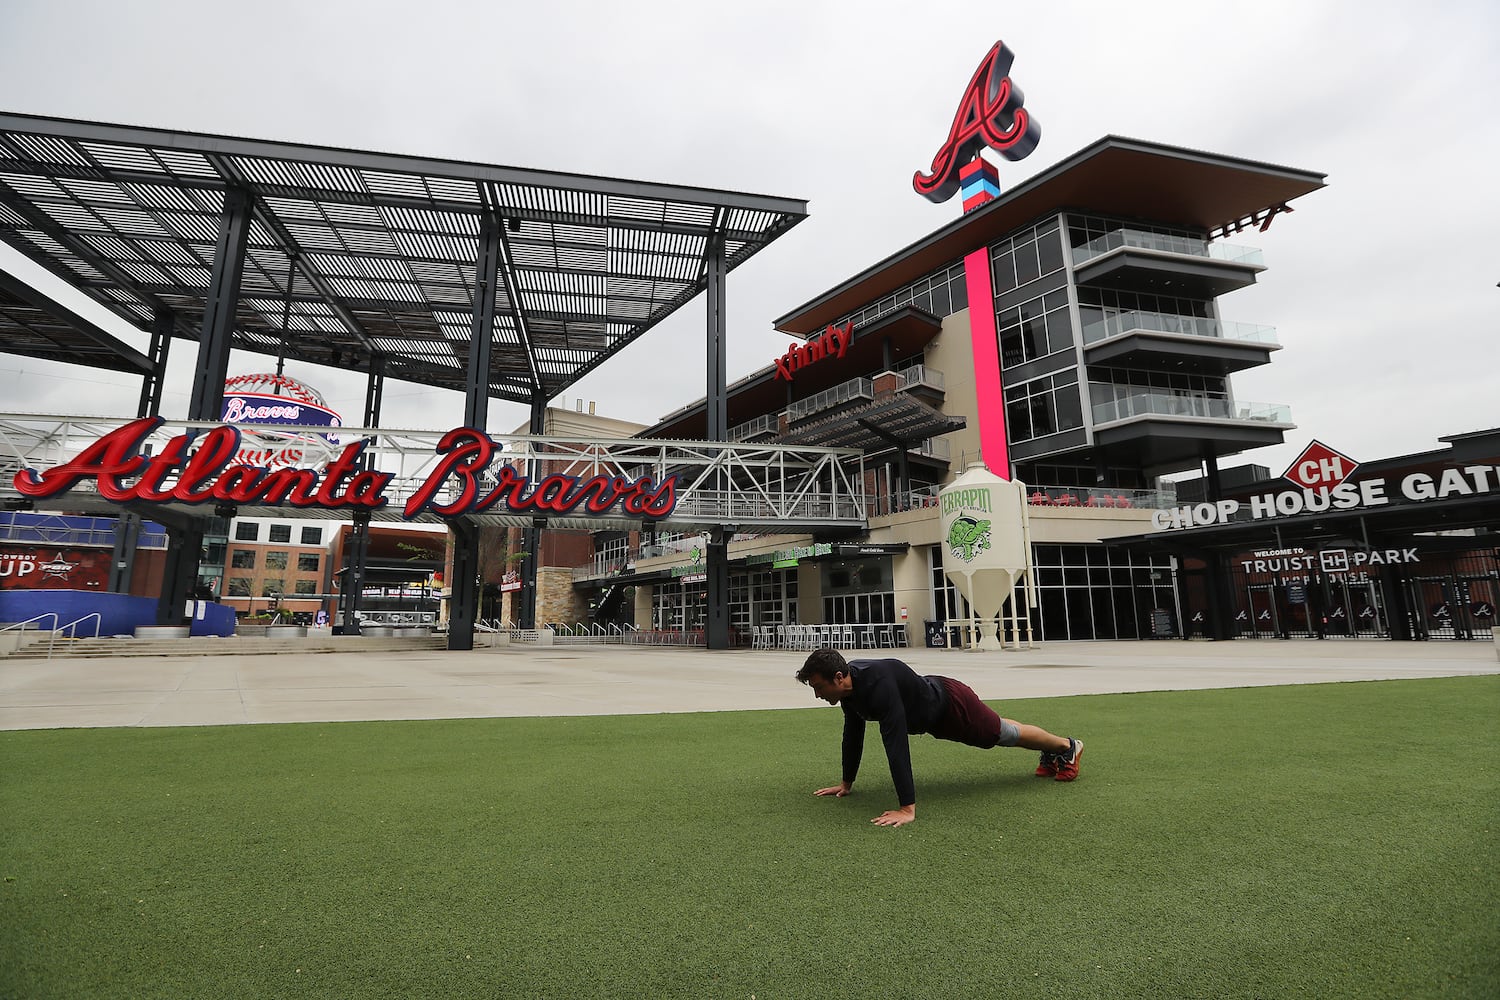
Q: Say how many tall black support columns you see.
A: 6